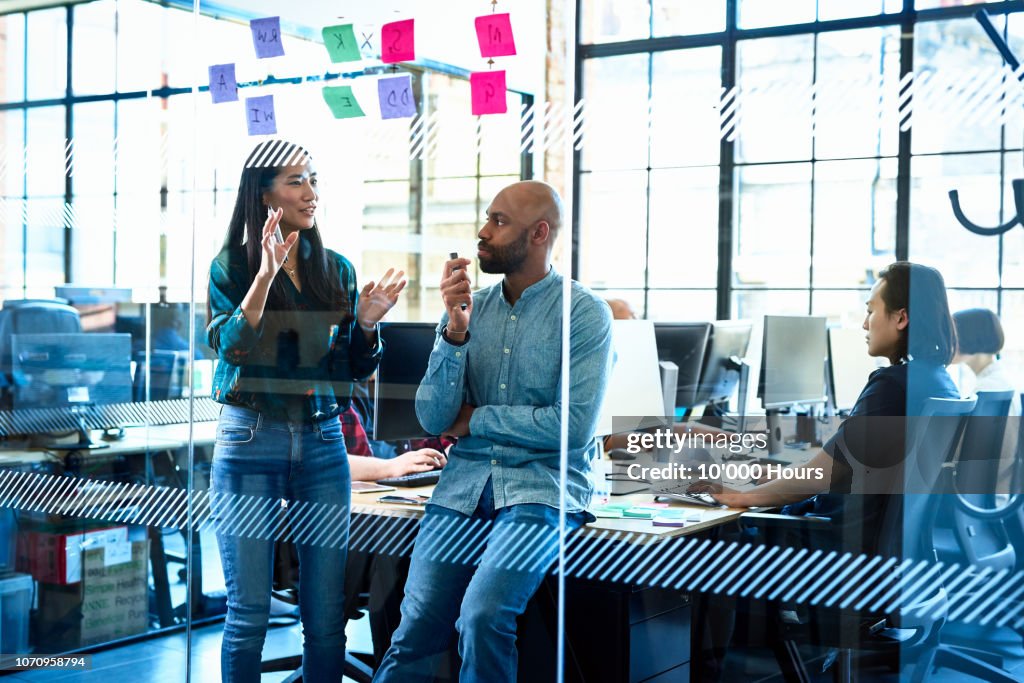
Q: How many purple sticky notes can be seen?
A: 4